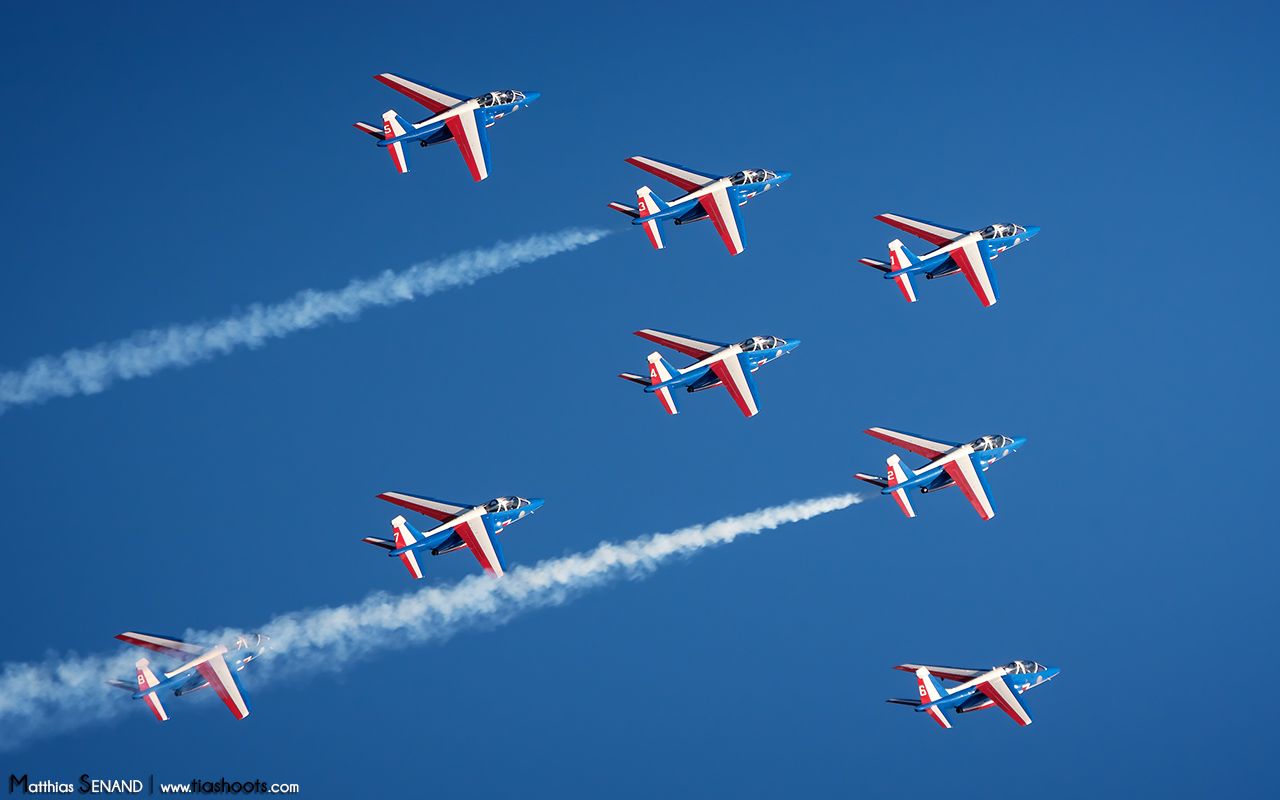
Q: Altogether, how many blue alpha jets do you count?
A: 8